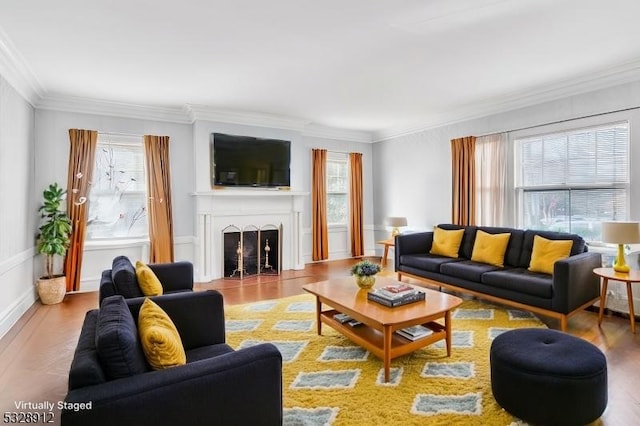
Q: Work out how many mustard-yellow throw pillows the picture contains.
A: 5